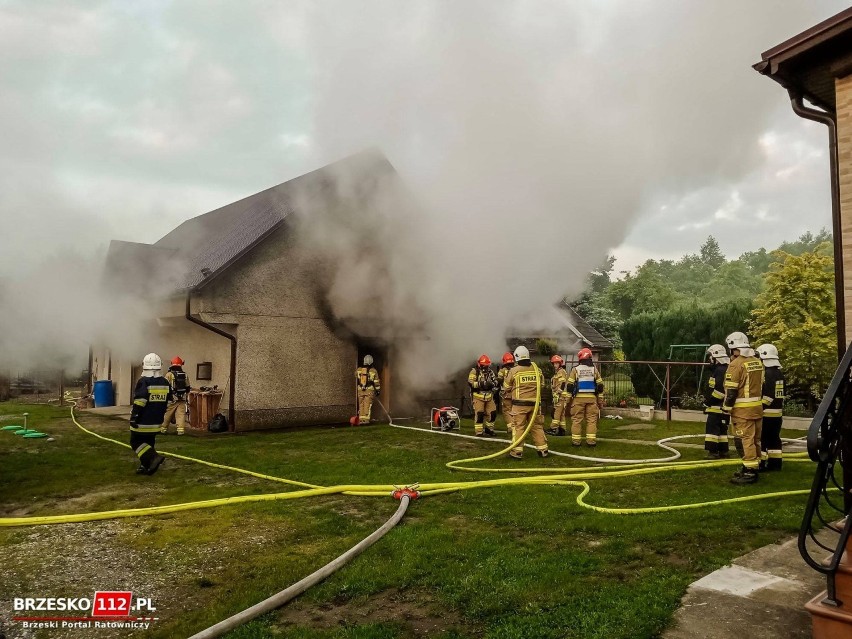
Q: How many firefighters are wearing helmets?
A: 11